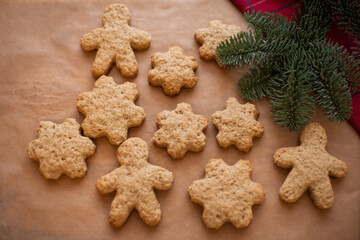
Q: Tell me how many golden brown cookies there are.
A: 10